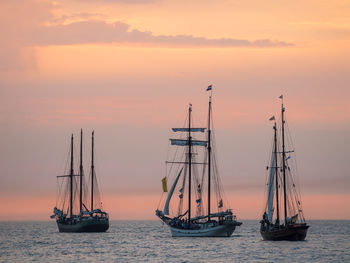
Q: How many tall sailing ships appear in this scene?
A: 3